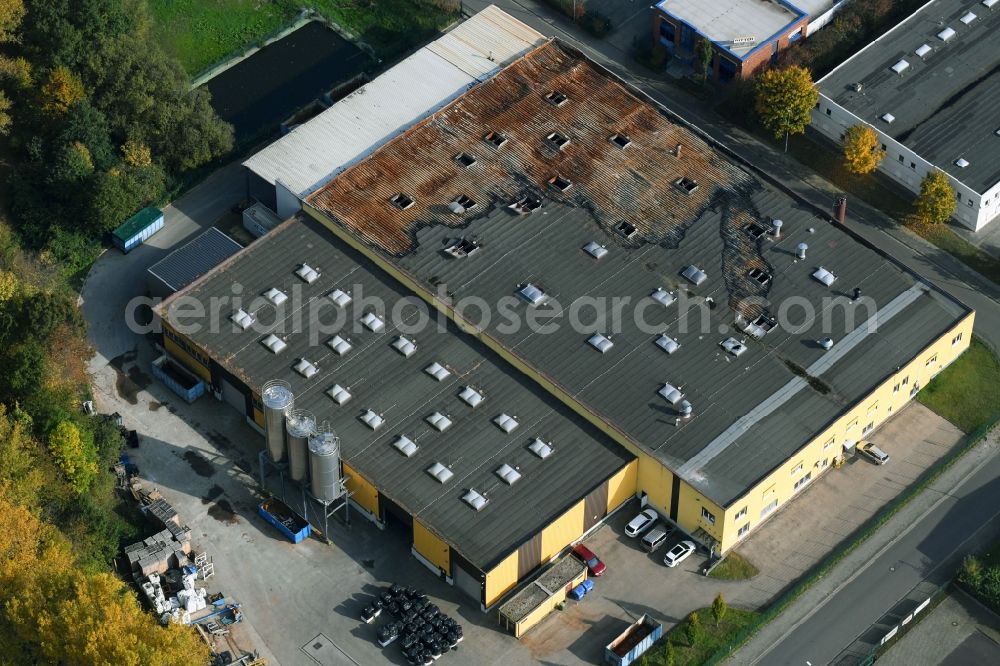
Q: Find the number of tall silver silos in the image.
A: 3